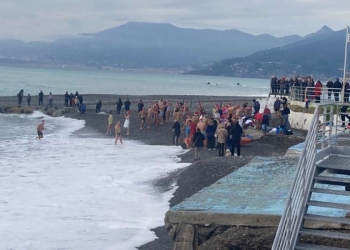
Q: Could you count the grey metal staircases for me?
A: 1